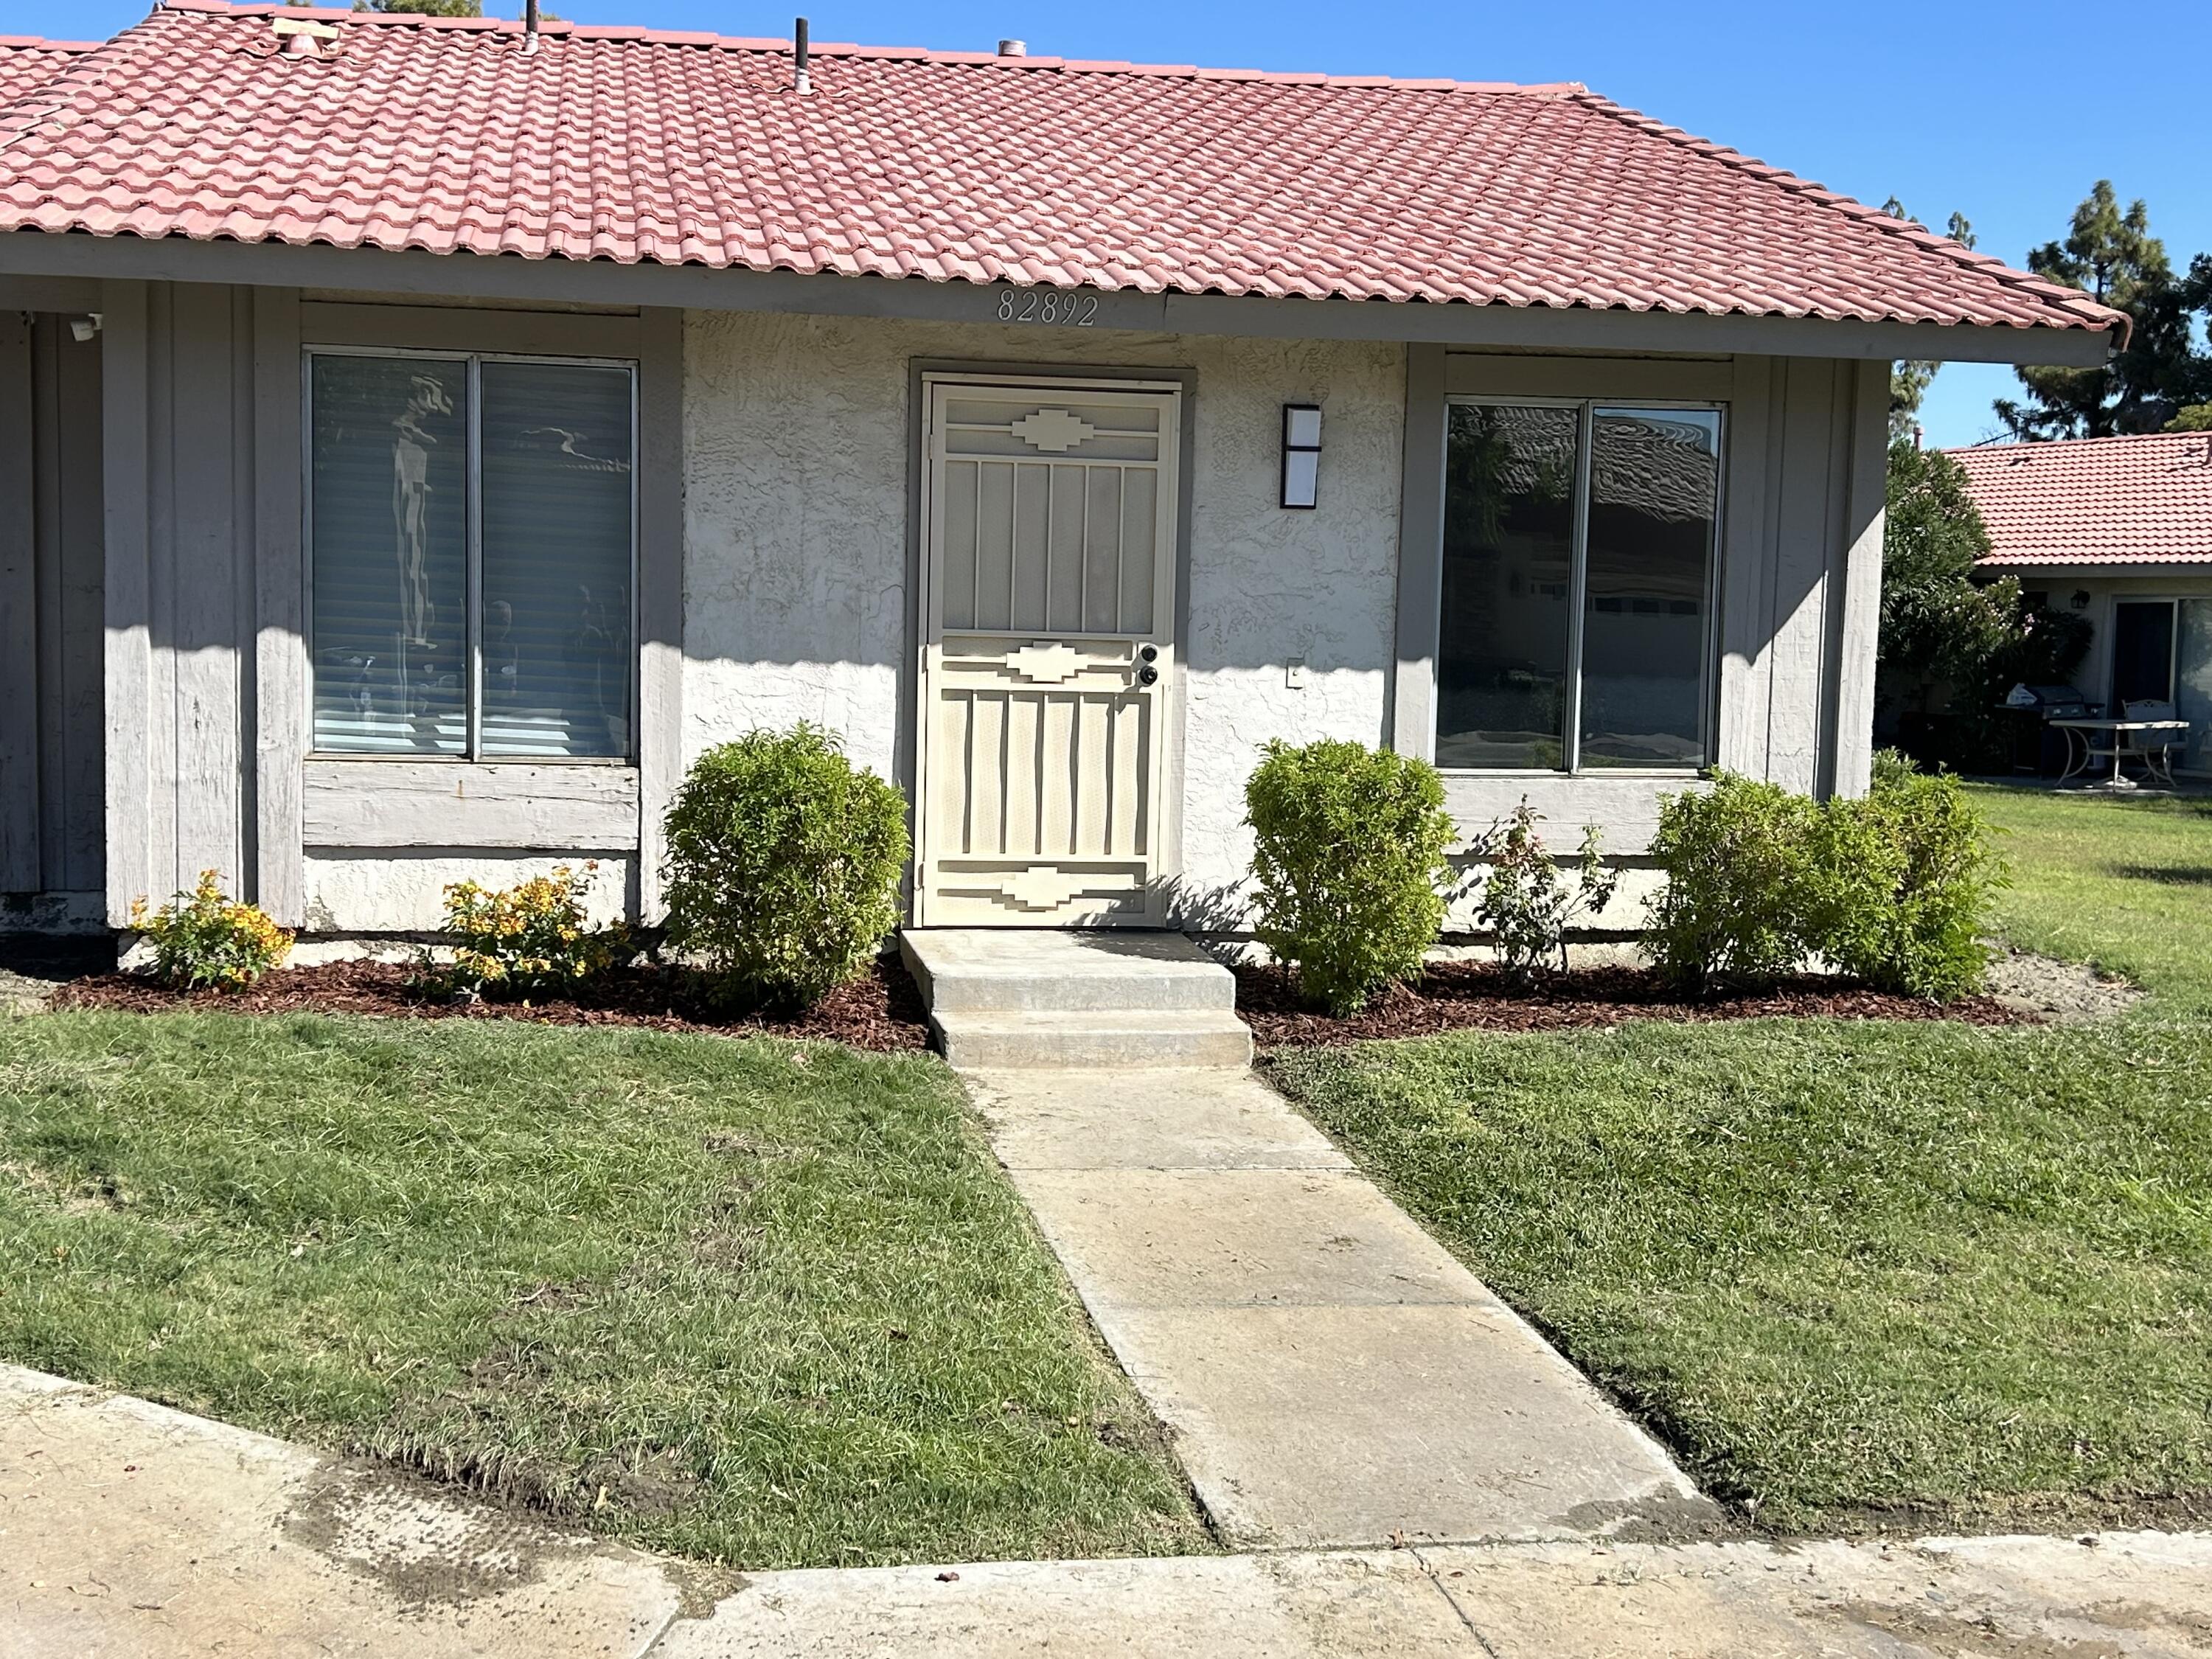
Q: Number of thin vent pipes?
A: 2